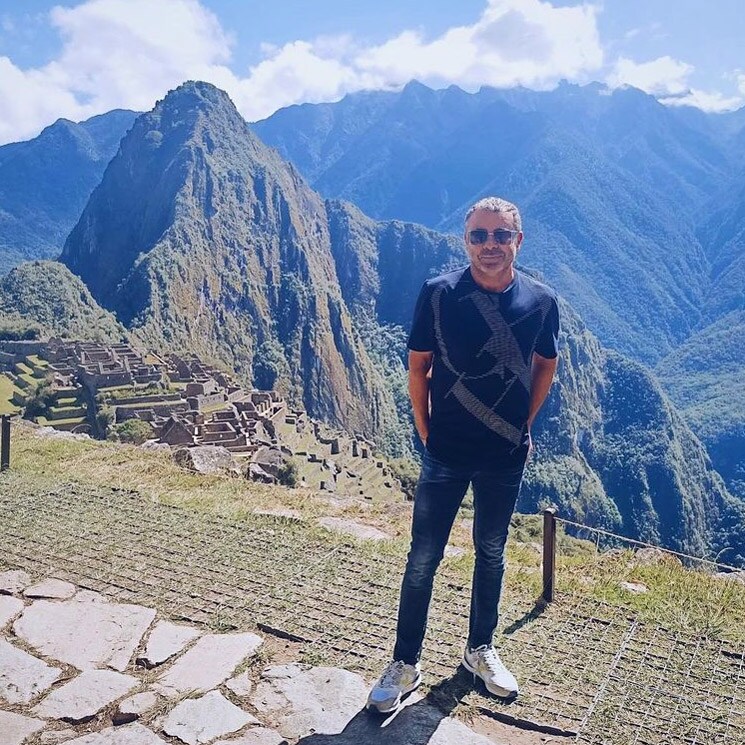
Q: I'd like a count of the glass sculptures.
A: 0